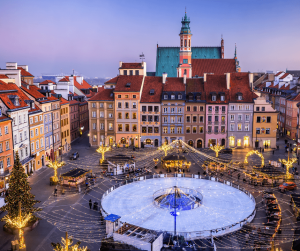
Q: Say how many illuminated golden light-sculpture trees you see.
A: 7